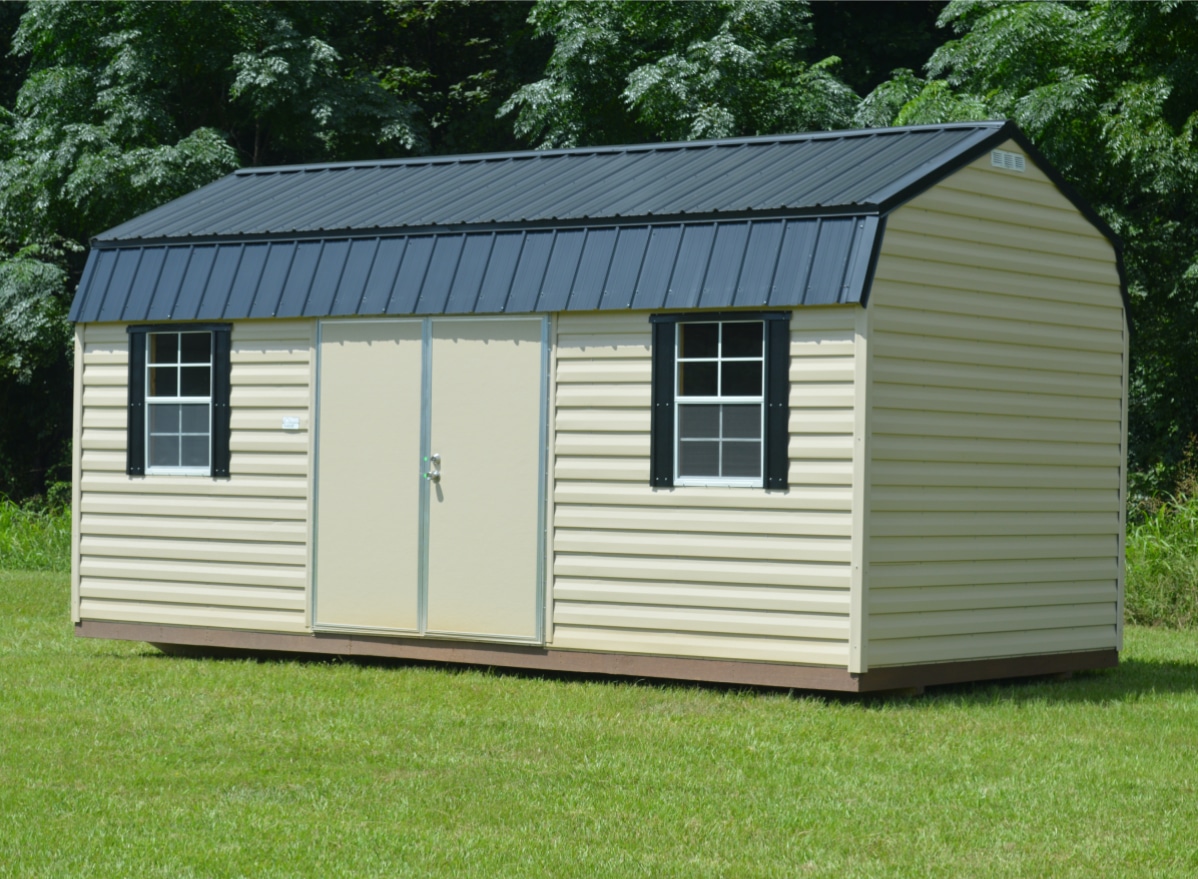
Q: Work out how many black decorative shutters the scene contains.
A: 4